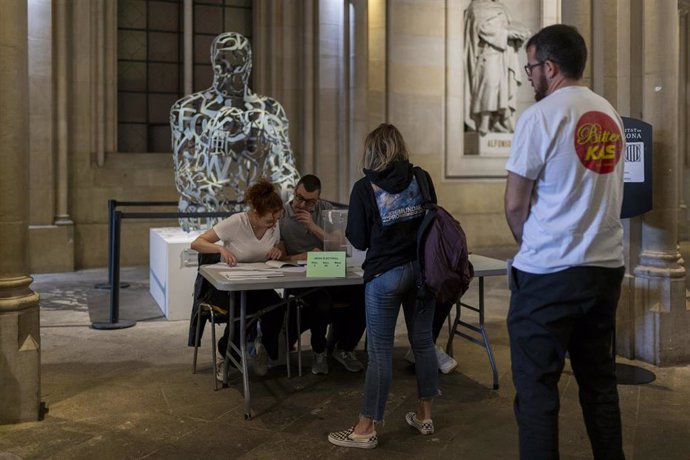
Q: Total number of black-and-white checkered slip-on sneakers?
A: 2